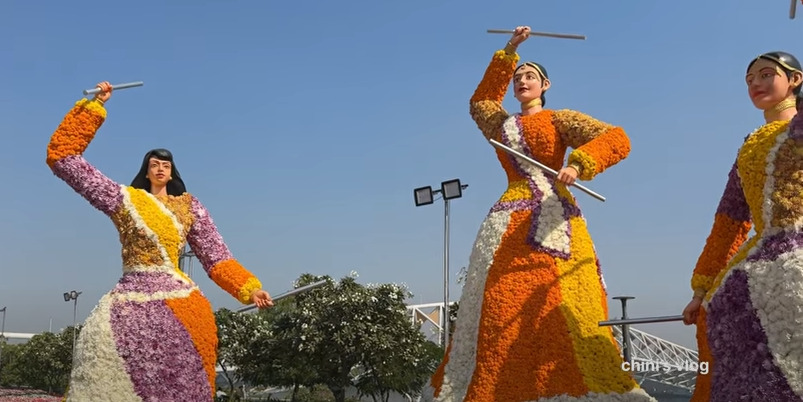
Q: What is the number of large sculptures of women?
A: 3